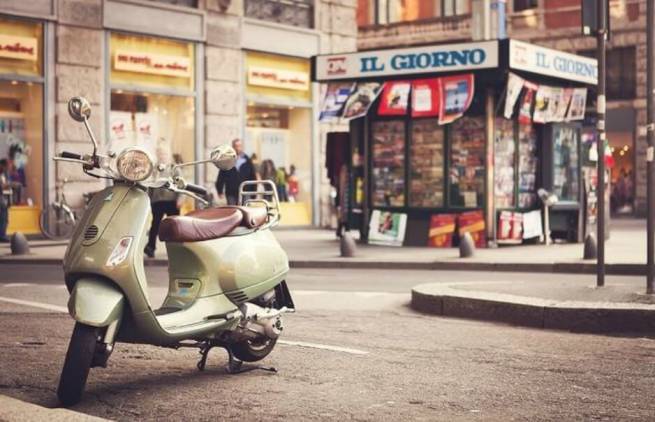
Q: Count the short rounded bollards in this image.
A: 4